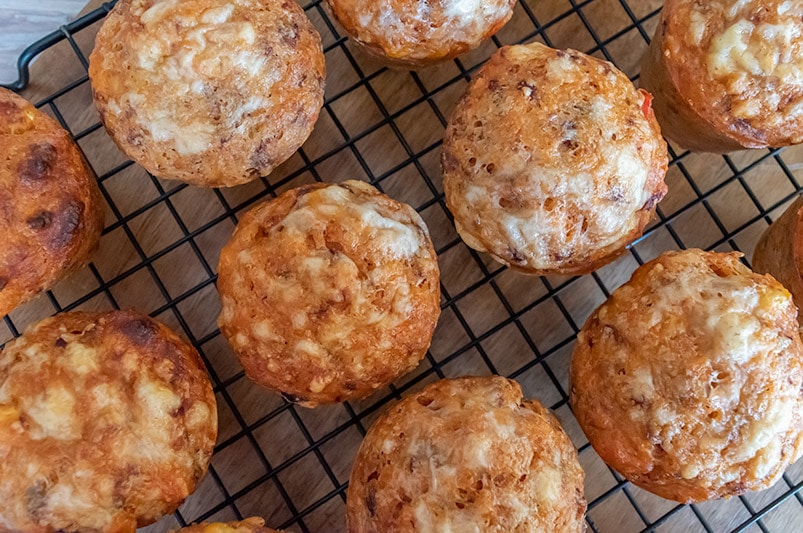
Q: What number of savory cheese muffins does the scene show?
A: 11